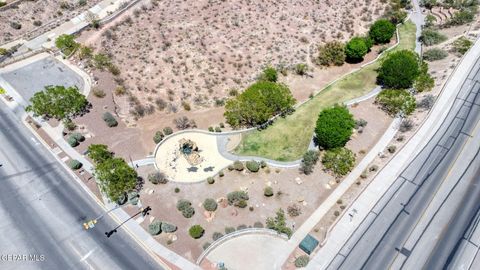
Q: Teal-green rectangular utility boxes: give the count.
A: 1